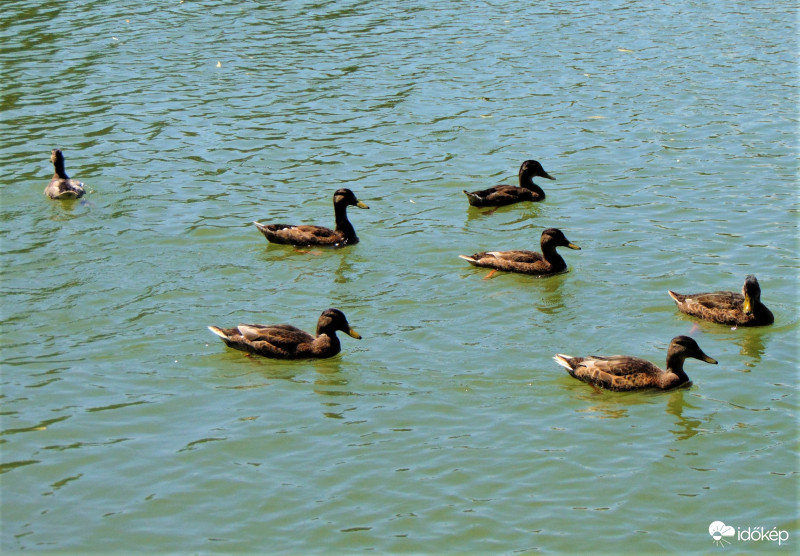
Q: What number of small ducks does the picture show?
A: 7